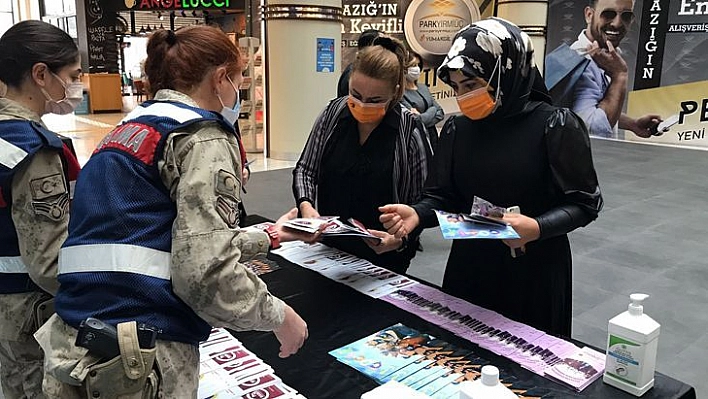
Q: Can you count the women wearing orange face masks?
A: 2